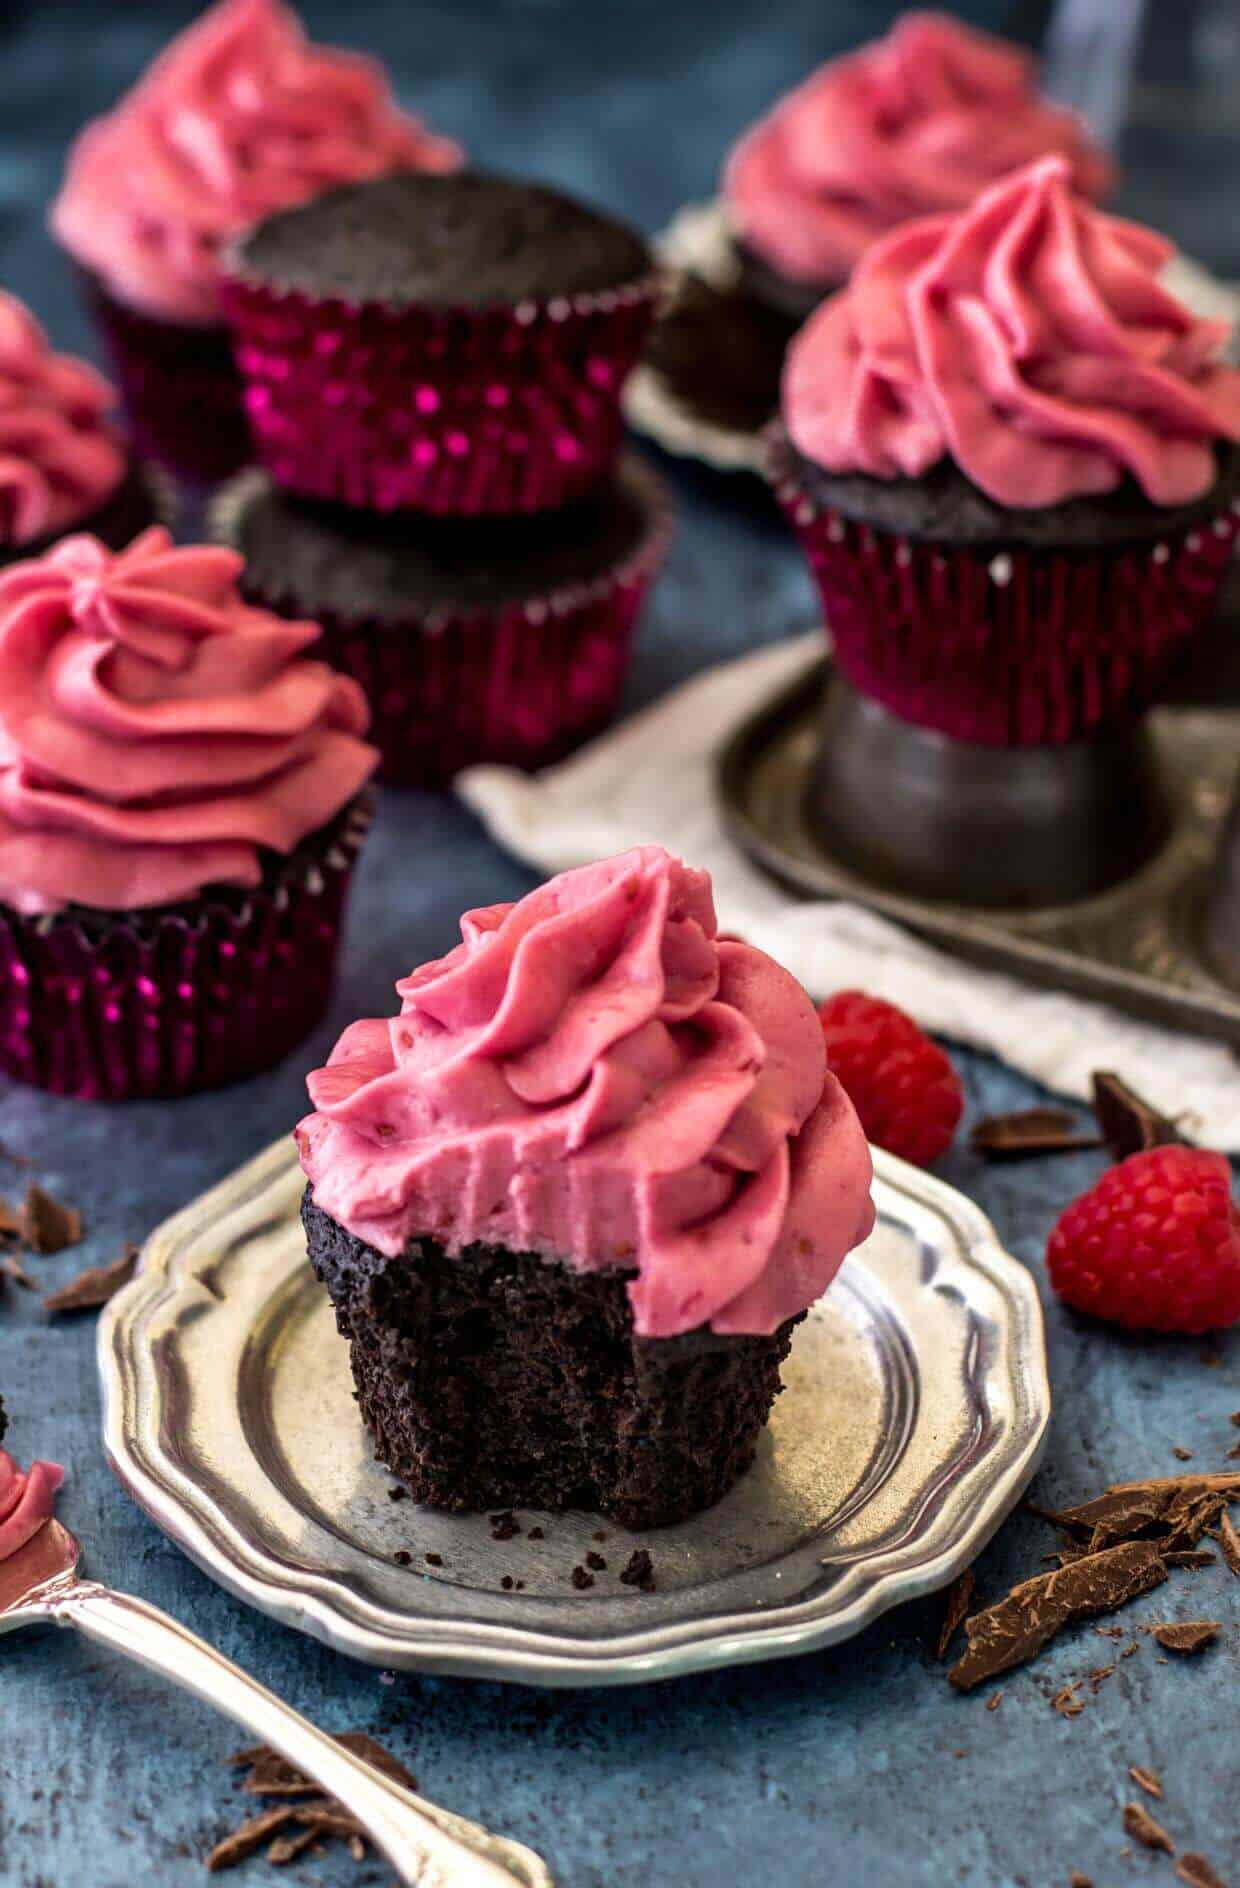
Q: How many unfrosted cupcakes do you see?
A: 2